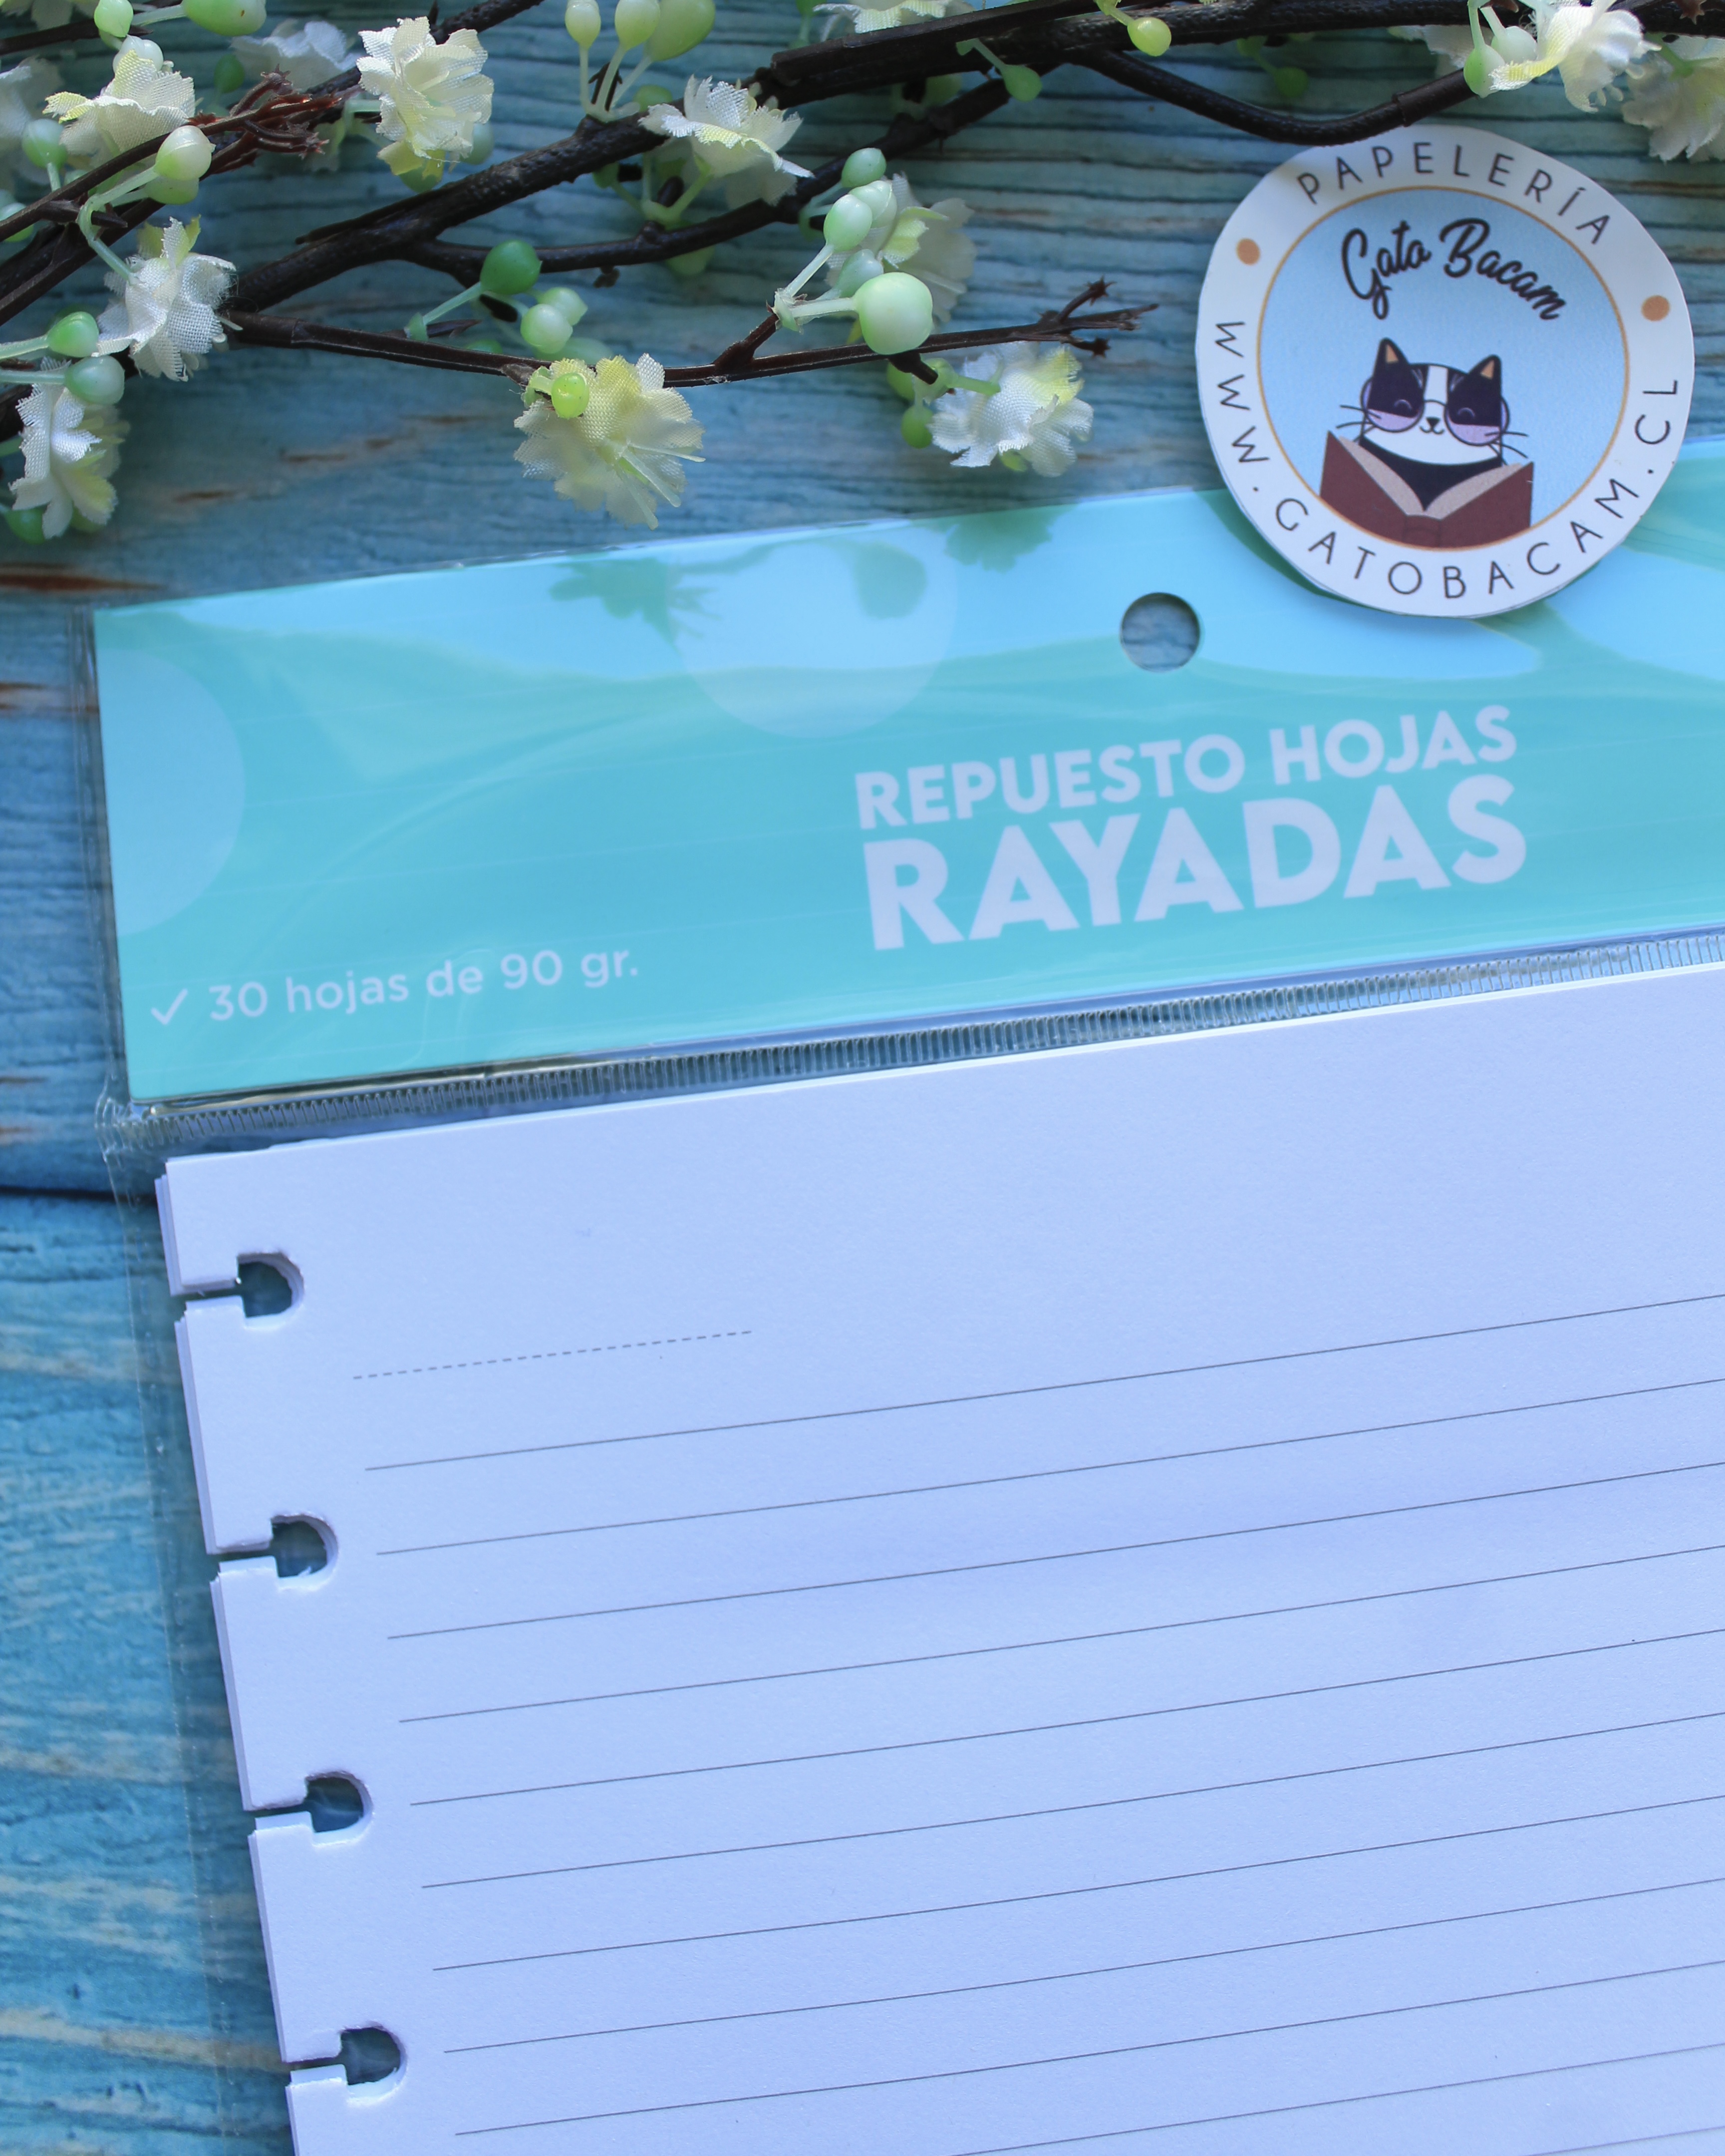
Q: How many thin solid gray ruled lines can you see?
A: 11